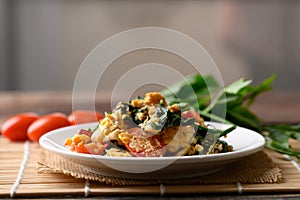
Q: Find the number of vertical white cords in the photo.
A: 5